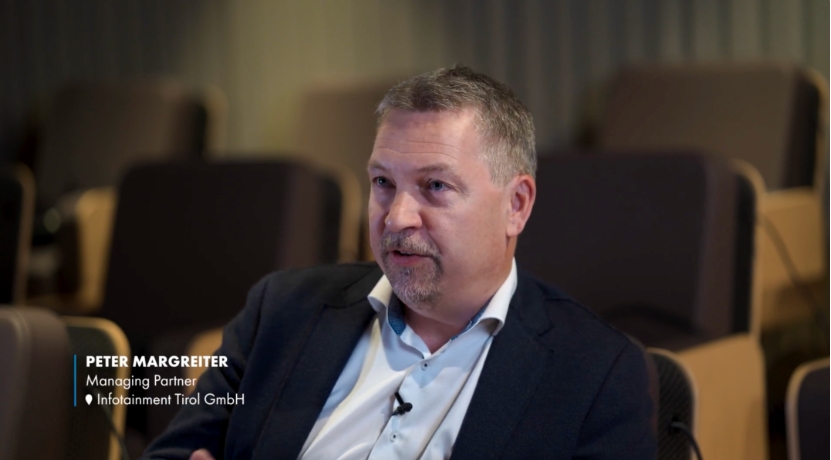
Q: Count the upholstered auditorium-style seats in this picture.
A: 9